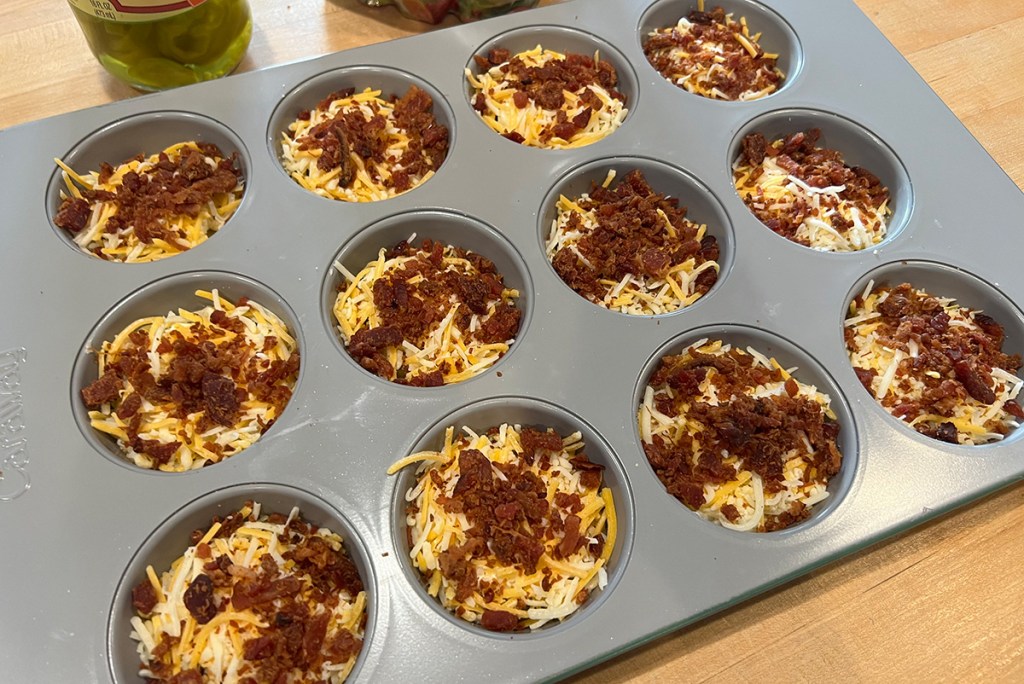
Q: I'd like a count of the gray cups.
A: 12